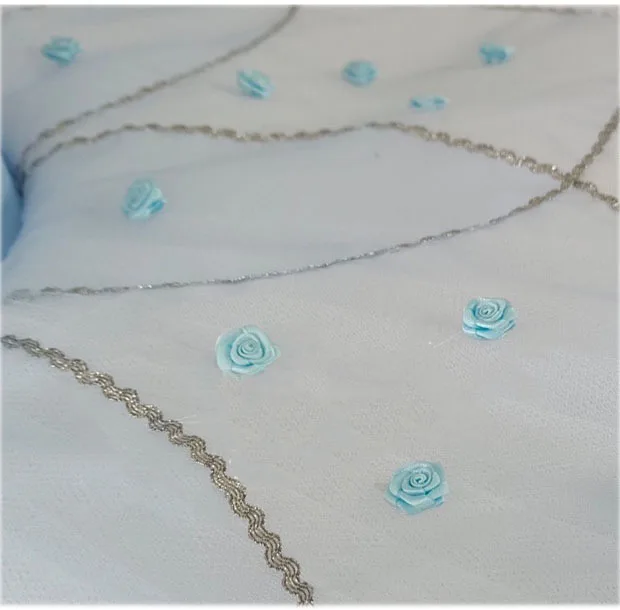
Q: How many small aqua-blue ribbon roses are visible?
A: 9